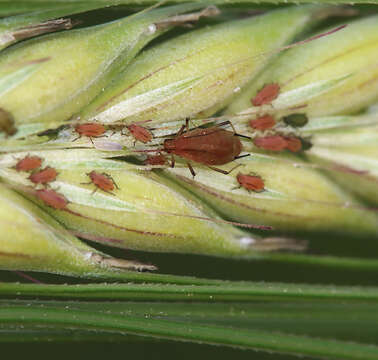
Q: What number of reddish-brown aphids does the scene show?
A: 13